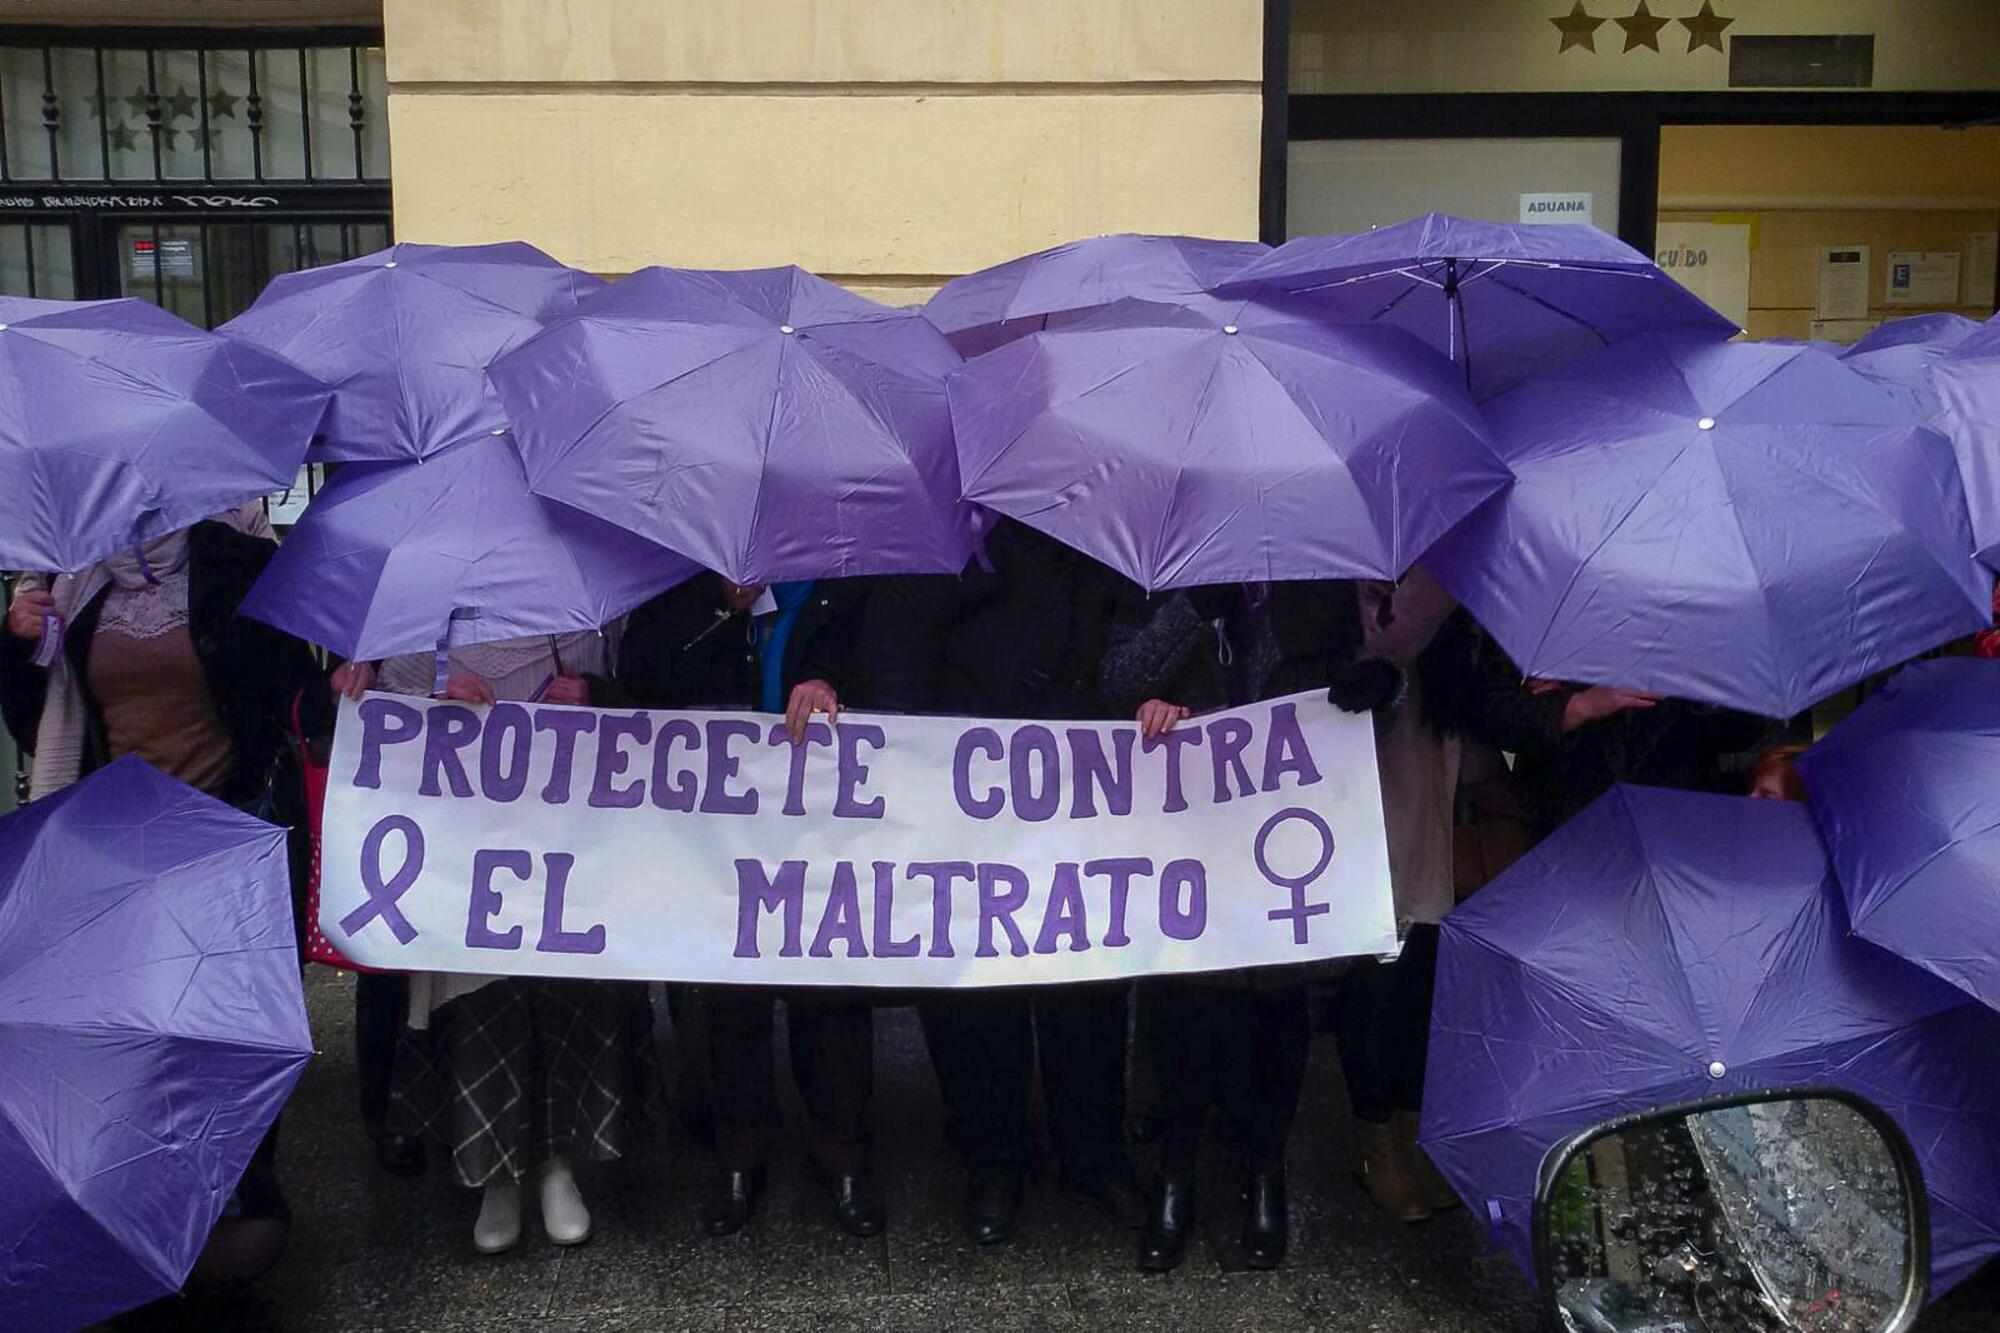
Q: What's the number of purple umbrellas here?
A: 13